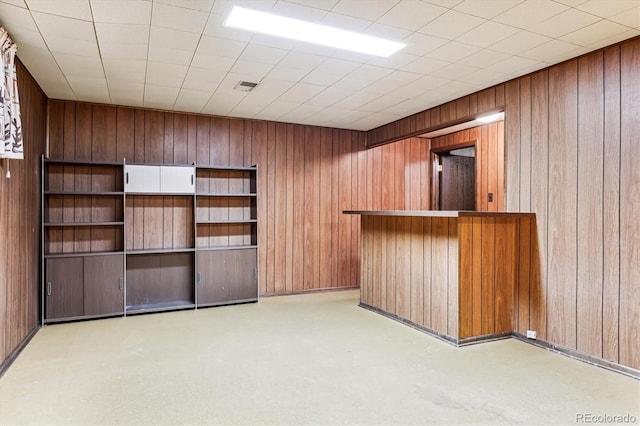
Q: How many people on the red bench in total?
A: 0